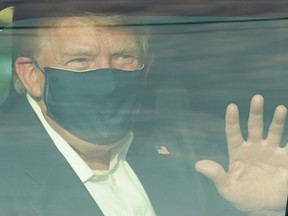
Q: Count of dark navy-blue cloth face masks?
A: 1